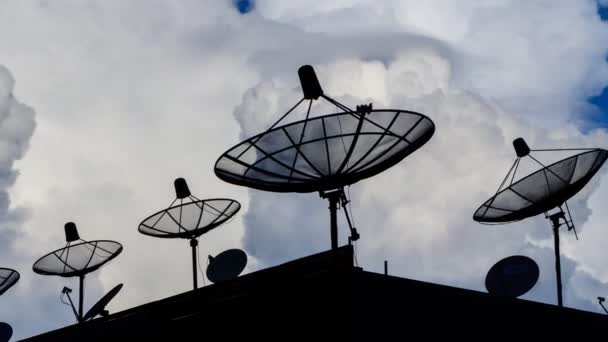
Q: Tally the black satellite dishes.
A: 9